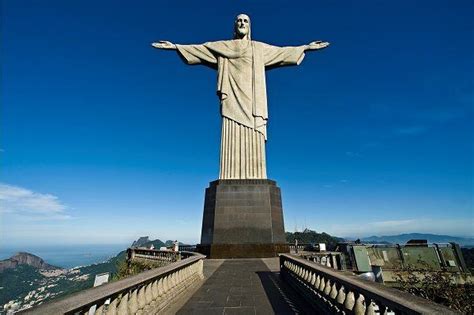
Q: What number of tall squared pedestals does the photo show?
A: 1